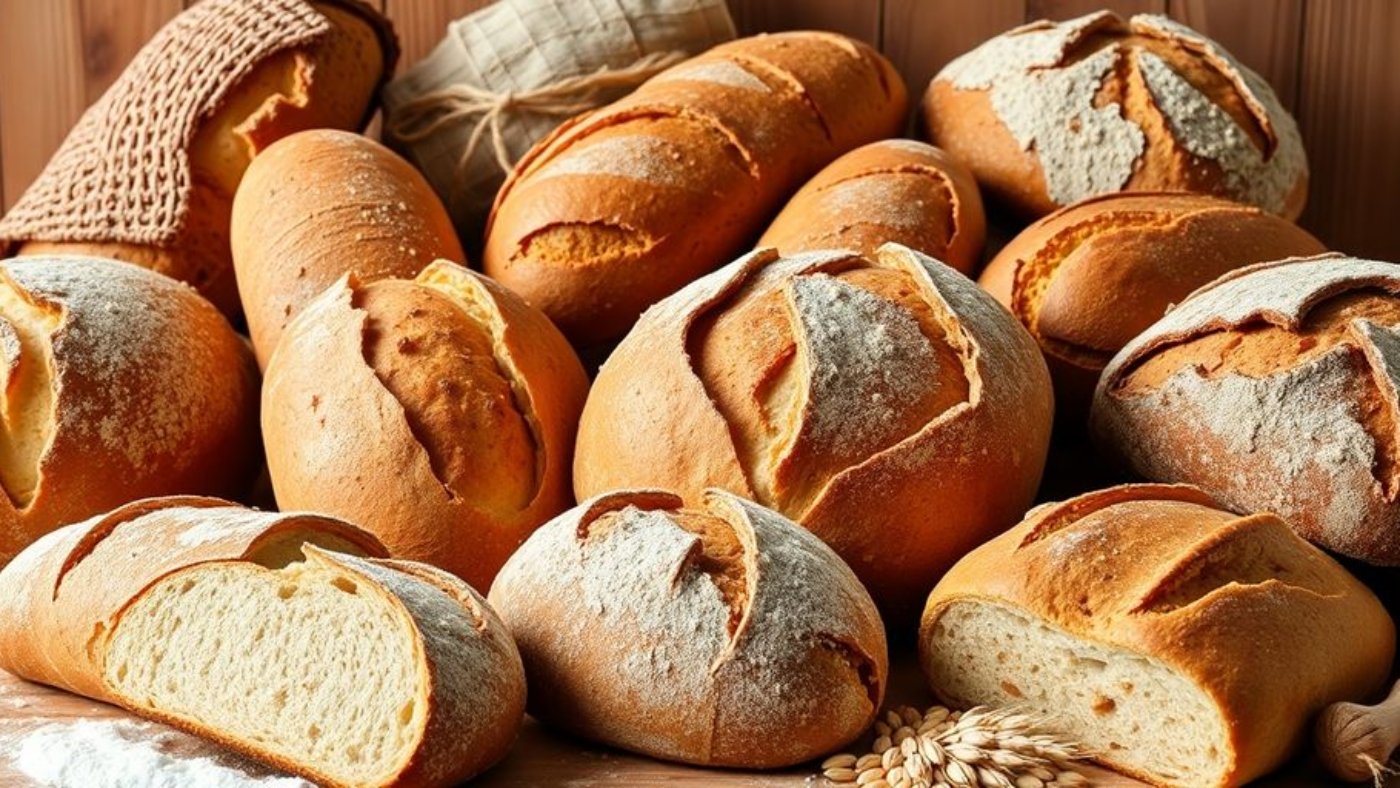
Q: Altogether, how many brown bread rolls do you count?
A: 13